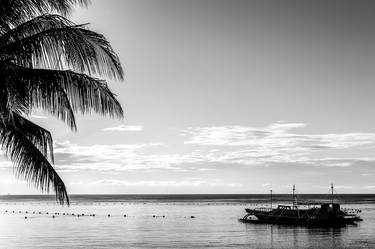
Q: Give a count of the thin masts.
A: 3